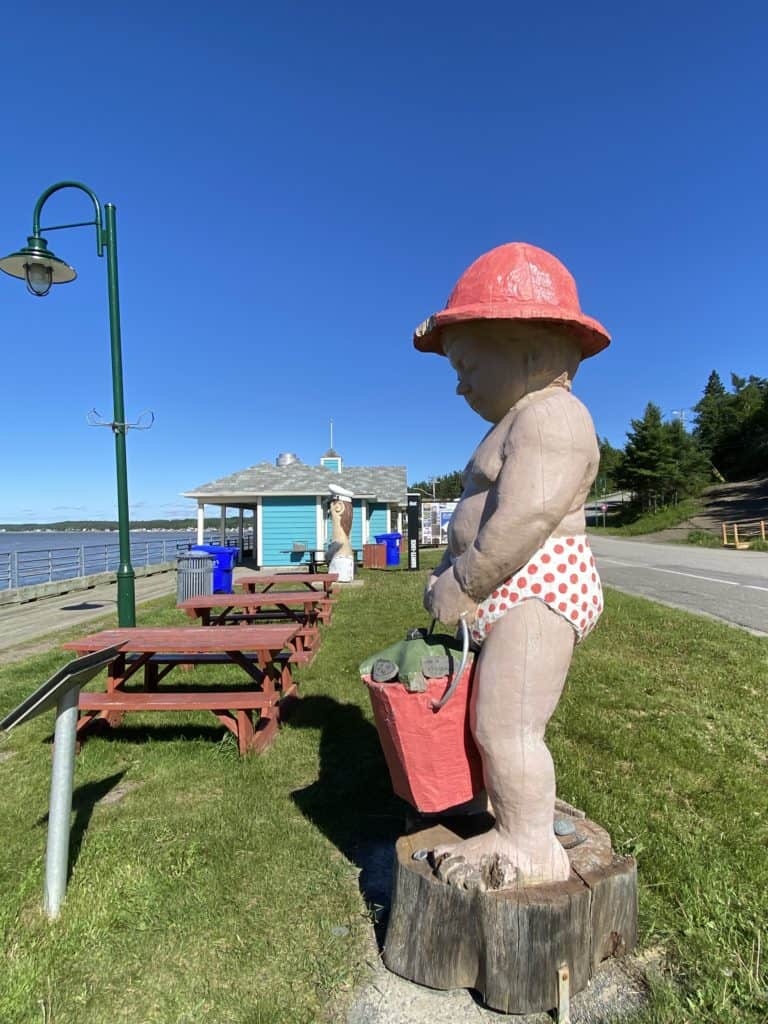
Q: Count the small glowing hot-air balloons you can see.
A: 0